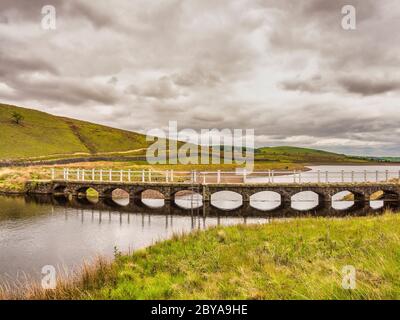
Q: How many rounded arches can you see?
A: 10